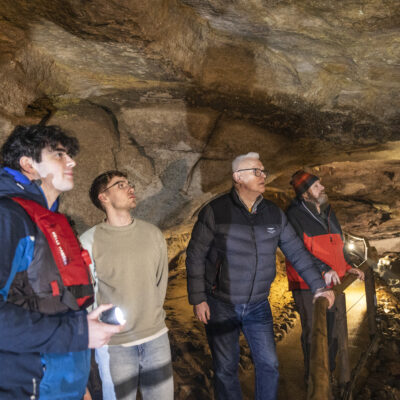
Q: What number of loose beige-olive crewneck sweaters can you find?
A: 1